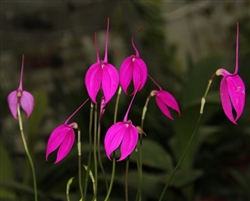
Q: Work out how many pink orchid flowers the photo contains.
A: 7